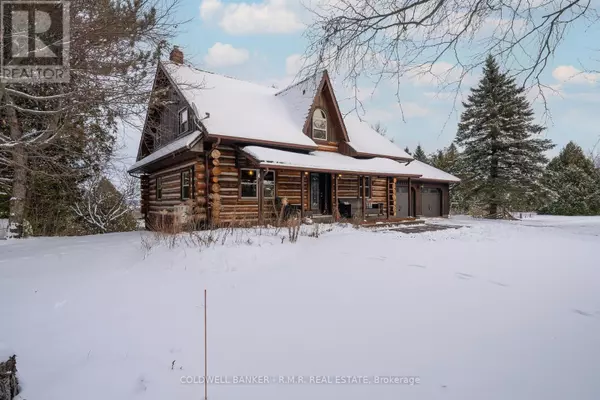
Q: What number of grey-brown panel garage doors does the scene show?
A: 2